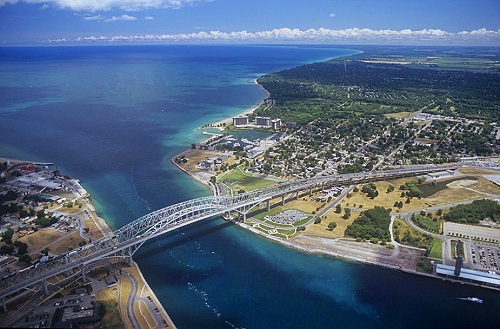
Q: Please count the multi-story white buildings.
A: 3